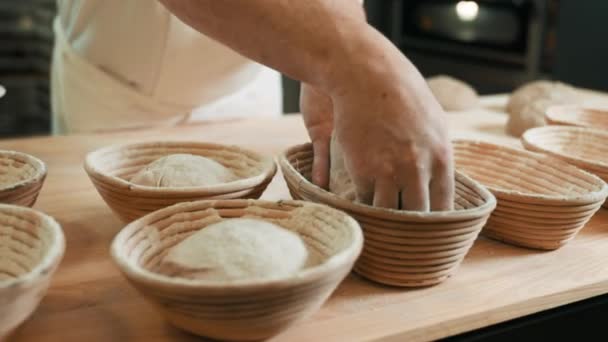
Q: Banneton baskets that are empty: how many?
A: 5